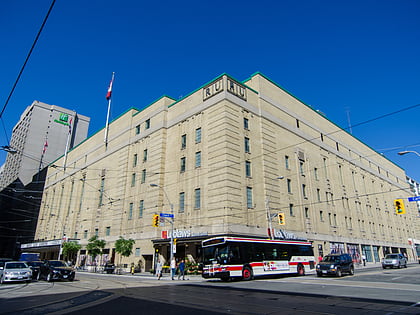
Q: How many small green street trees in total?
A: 3